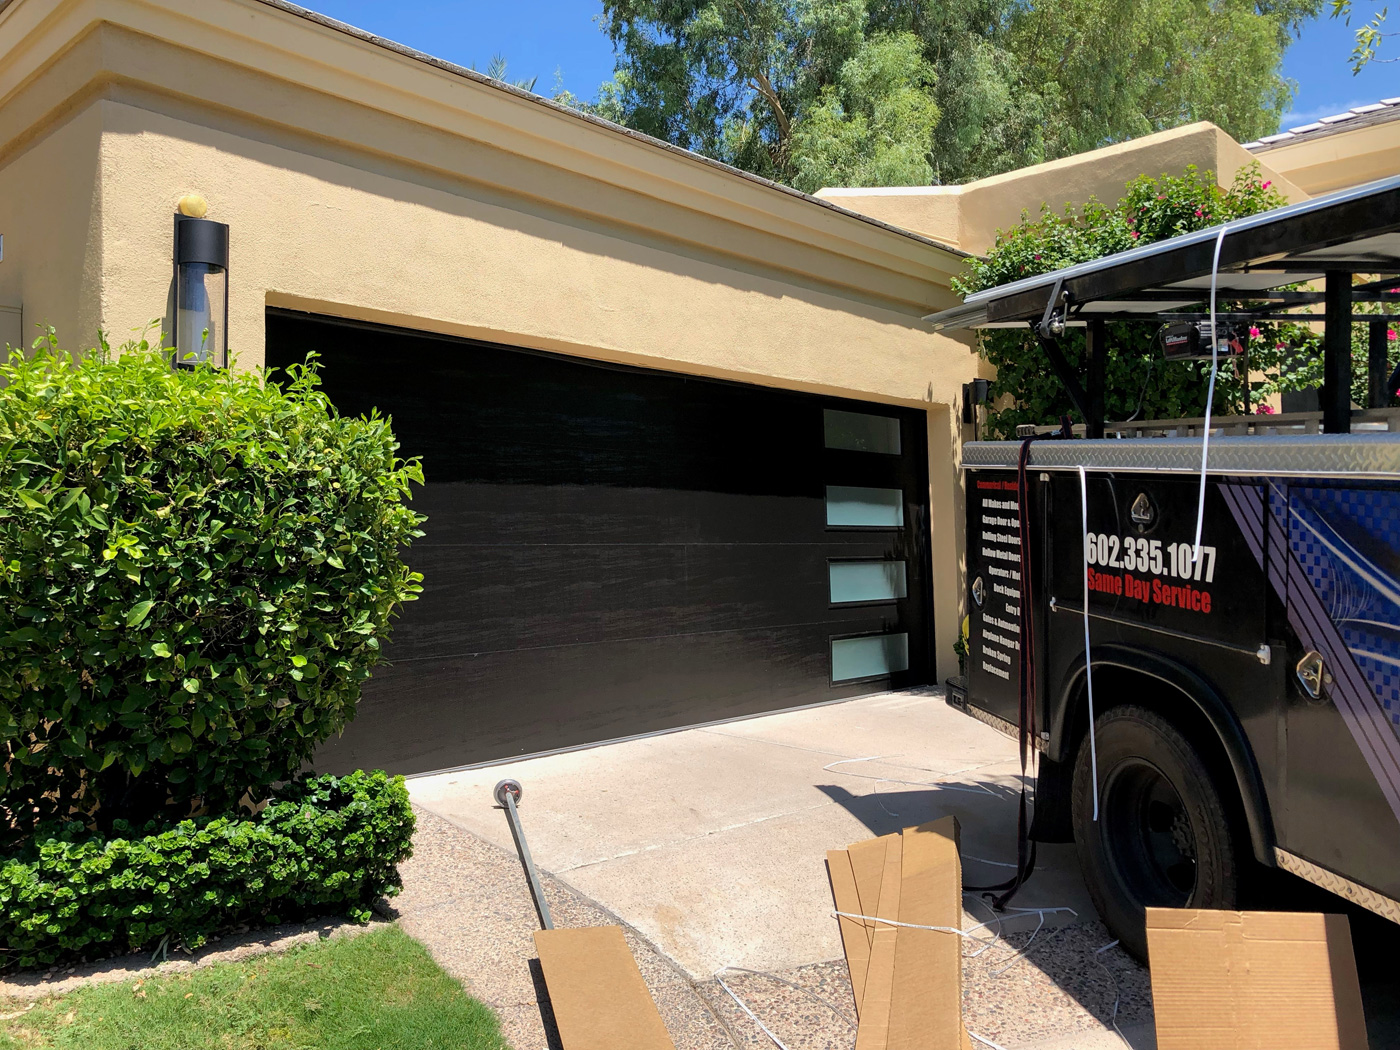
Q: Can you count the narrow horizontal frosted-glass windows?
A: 4